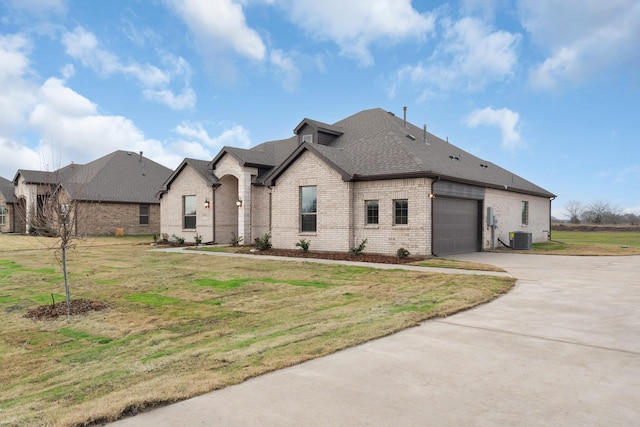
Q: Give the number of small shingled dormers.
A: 1